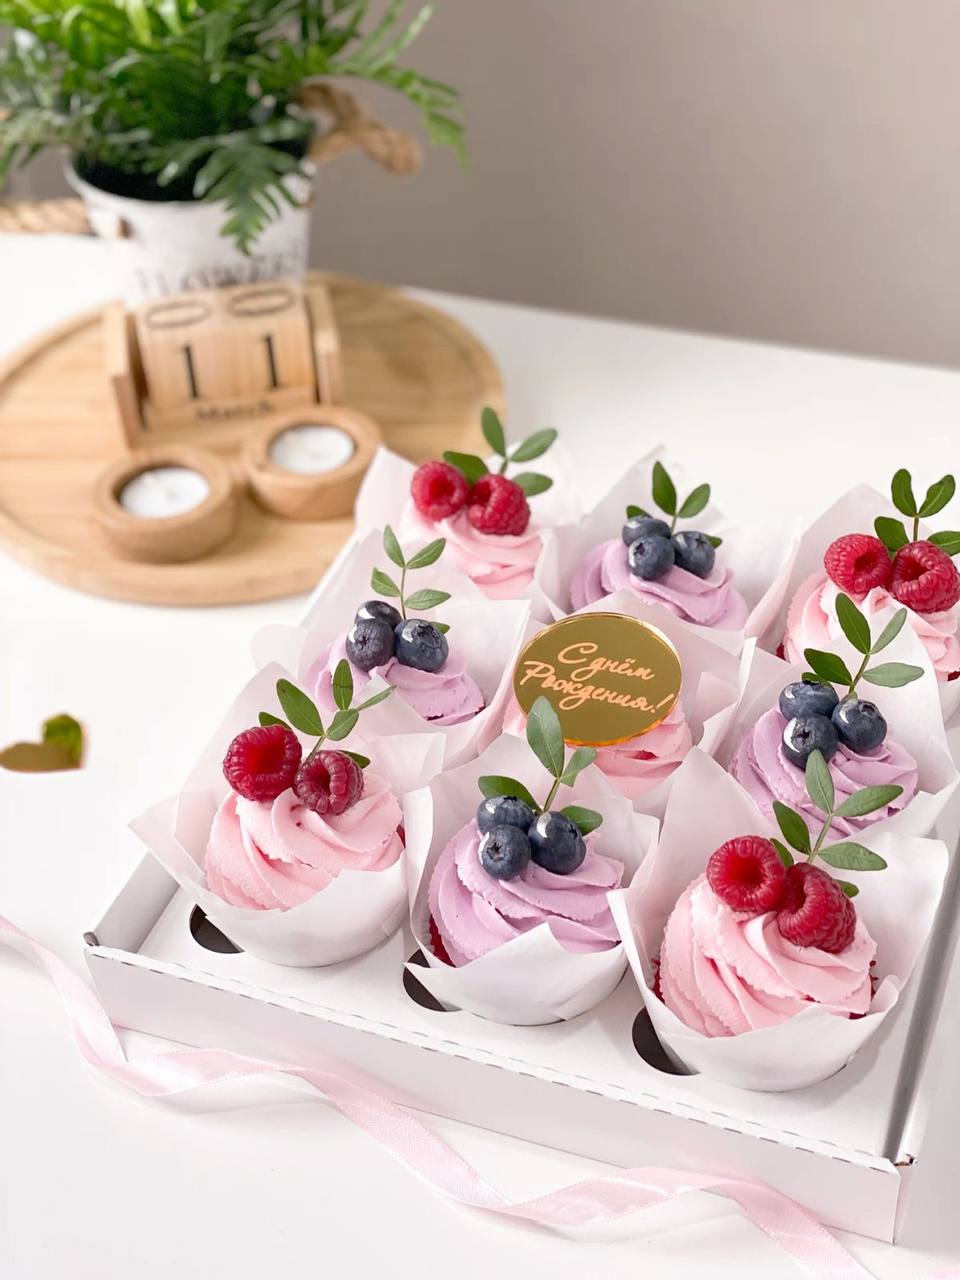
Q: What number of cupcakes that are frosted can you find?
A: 9